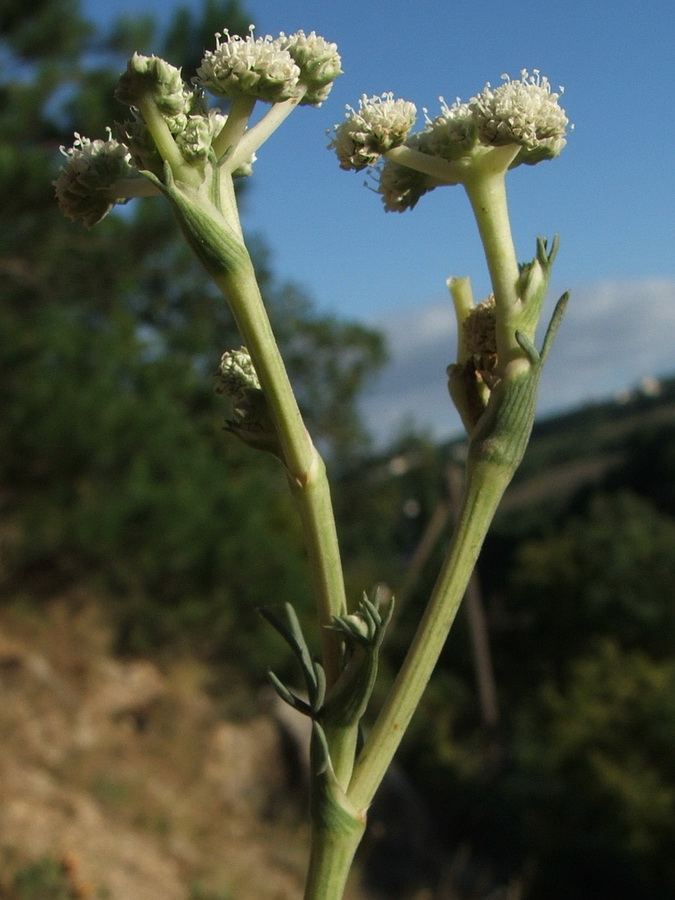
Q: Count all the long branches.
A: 2